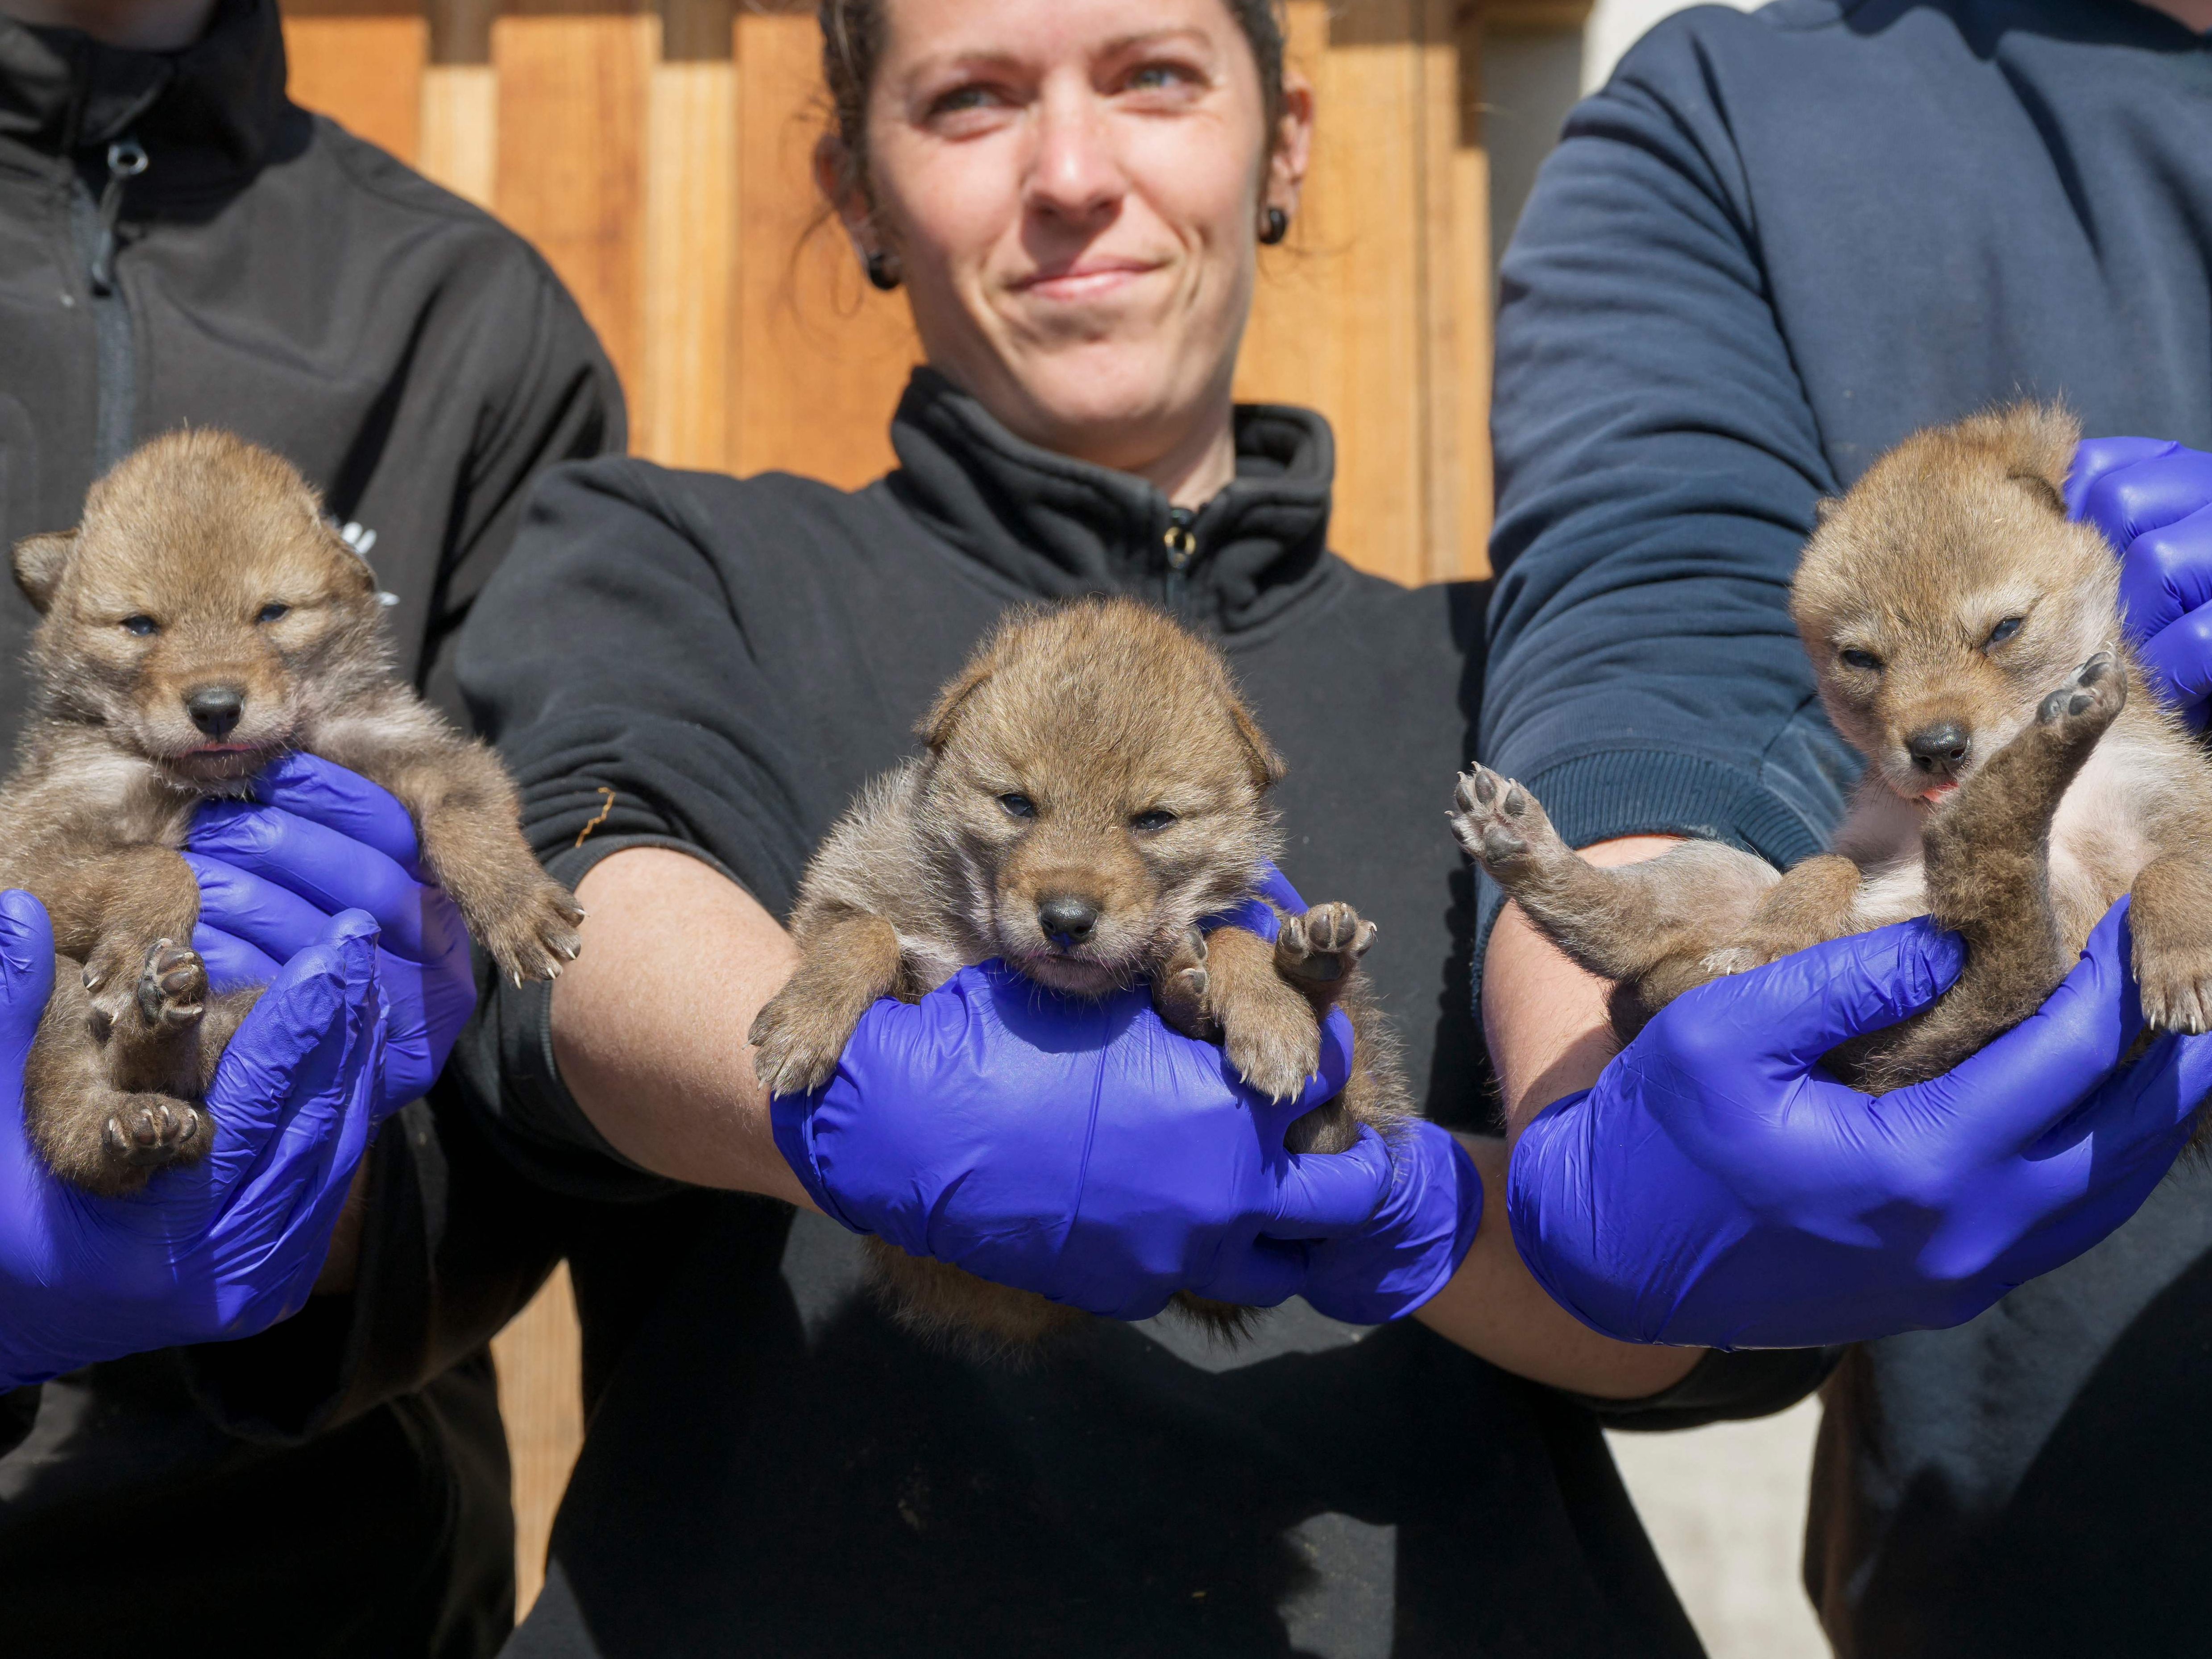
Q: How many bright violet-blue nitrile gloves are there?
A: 6